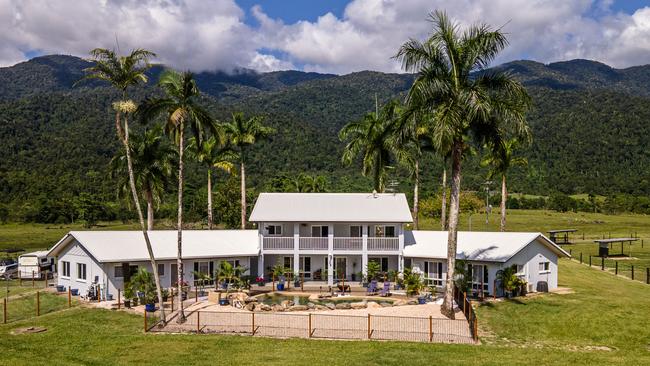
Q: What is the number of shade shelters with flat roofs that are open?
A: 2